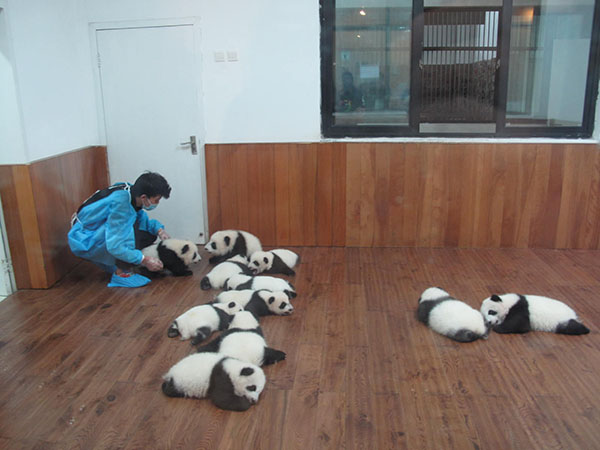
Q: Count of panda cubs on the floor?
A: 11